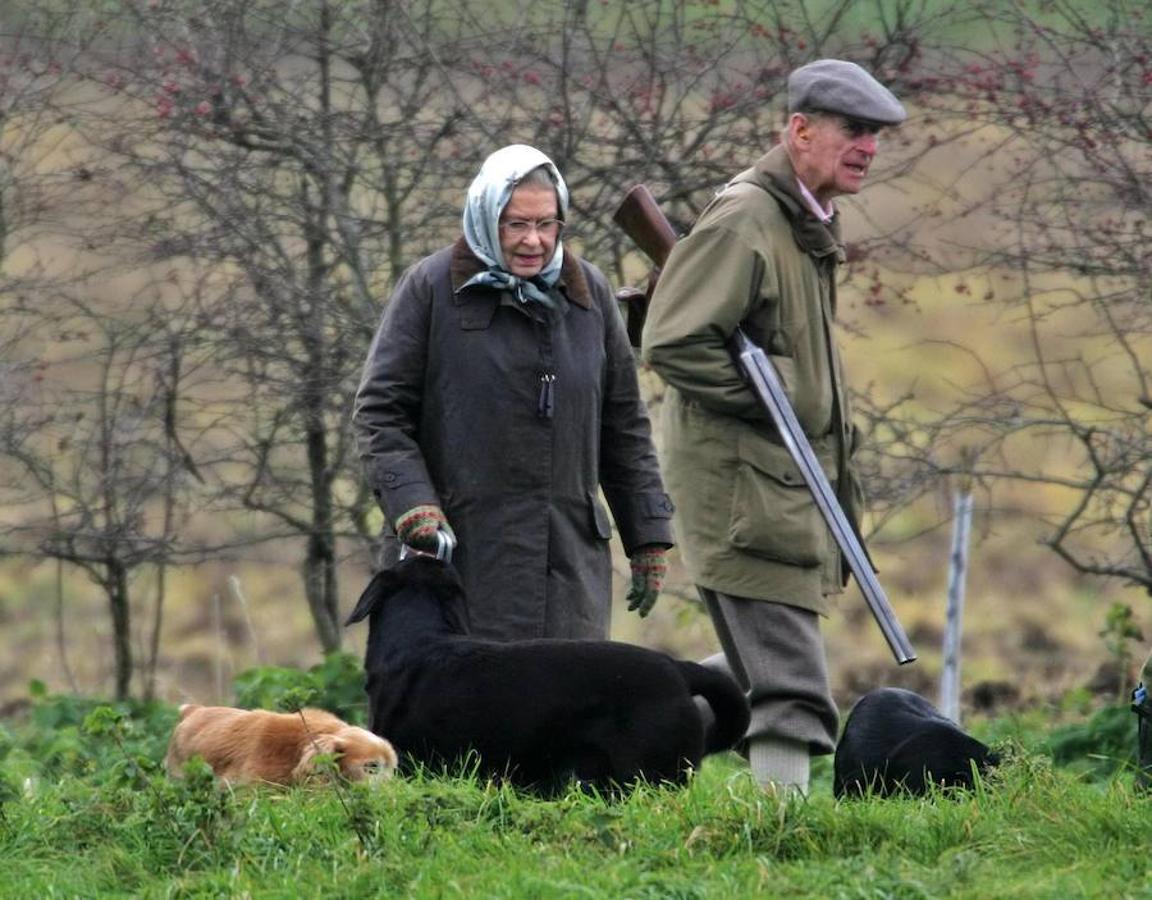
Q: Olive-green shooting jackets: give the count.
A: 1